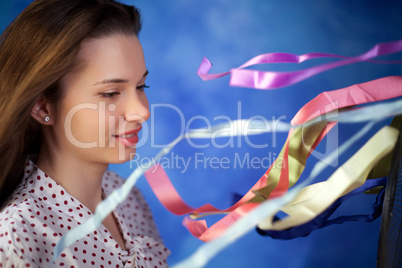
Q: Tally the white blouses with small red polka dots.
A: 1